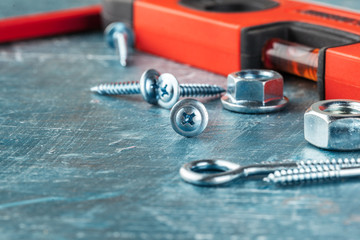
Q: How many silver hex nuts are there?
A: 2